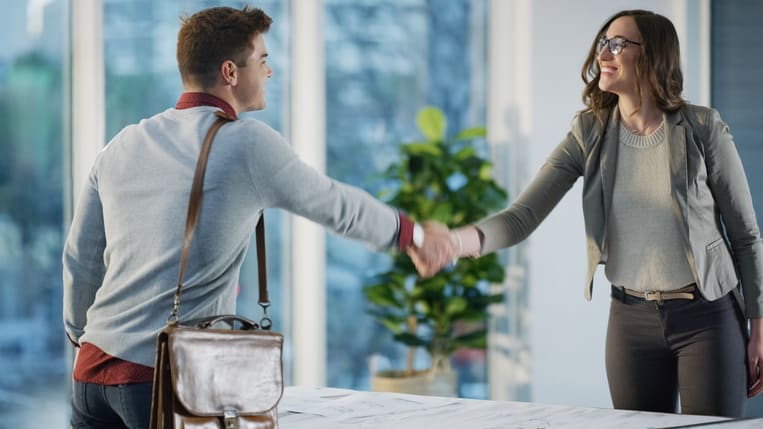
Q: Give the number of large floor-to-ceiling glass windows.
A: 3